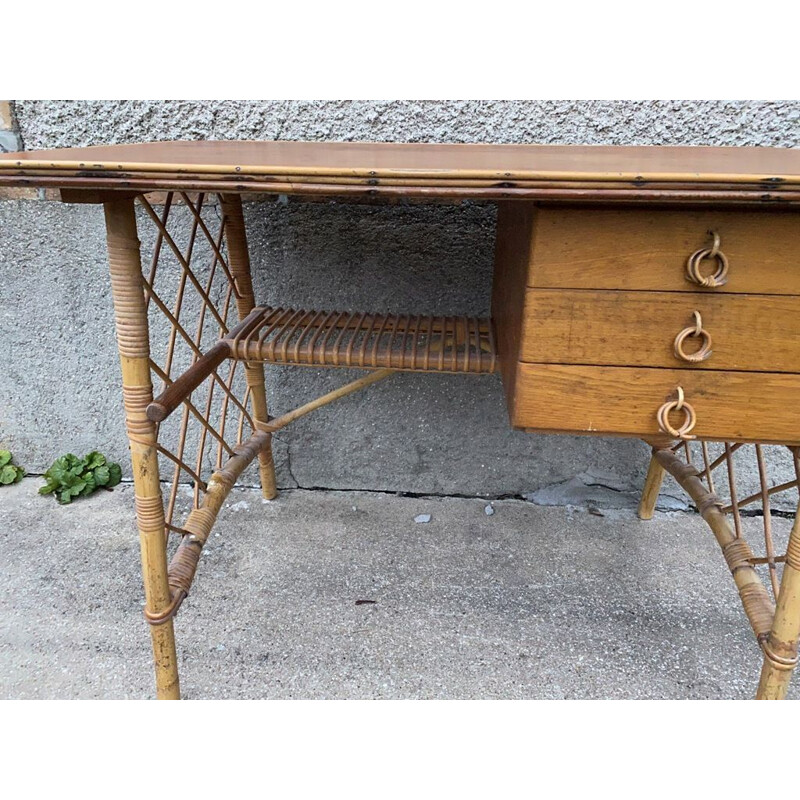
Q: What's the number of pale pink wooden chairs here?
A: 0